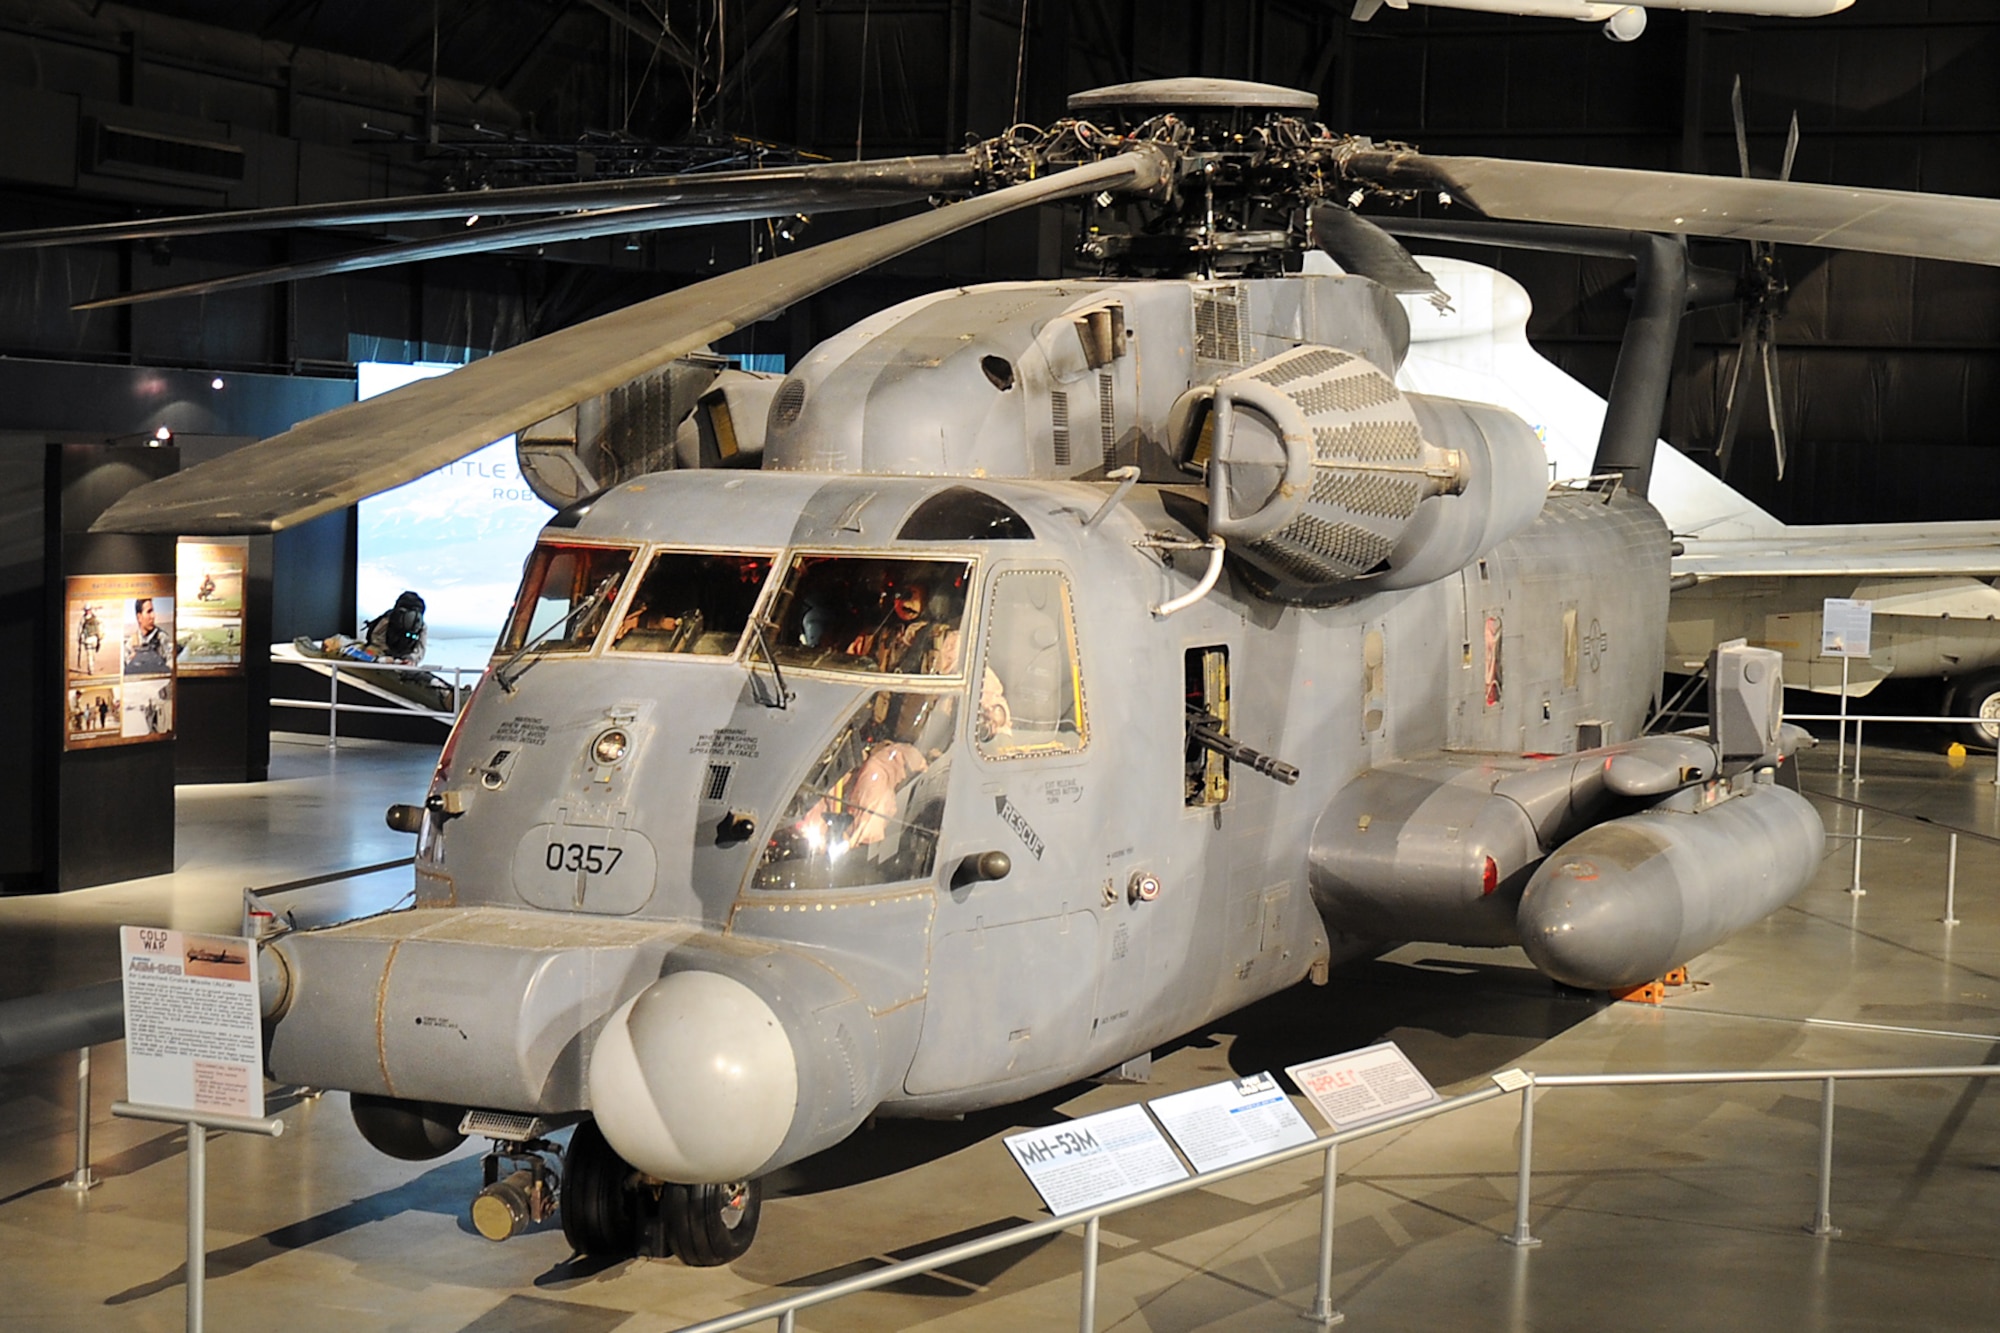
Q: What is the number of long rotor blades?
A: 4